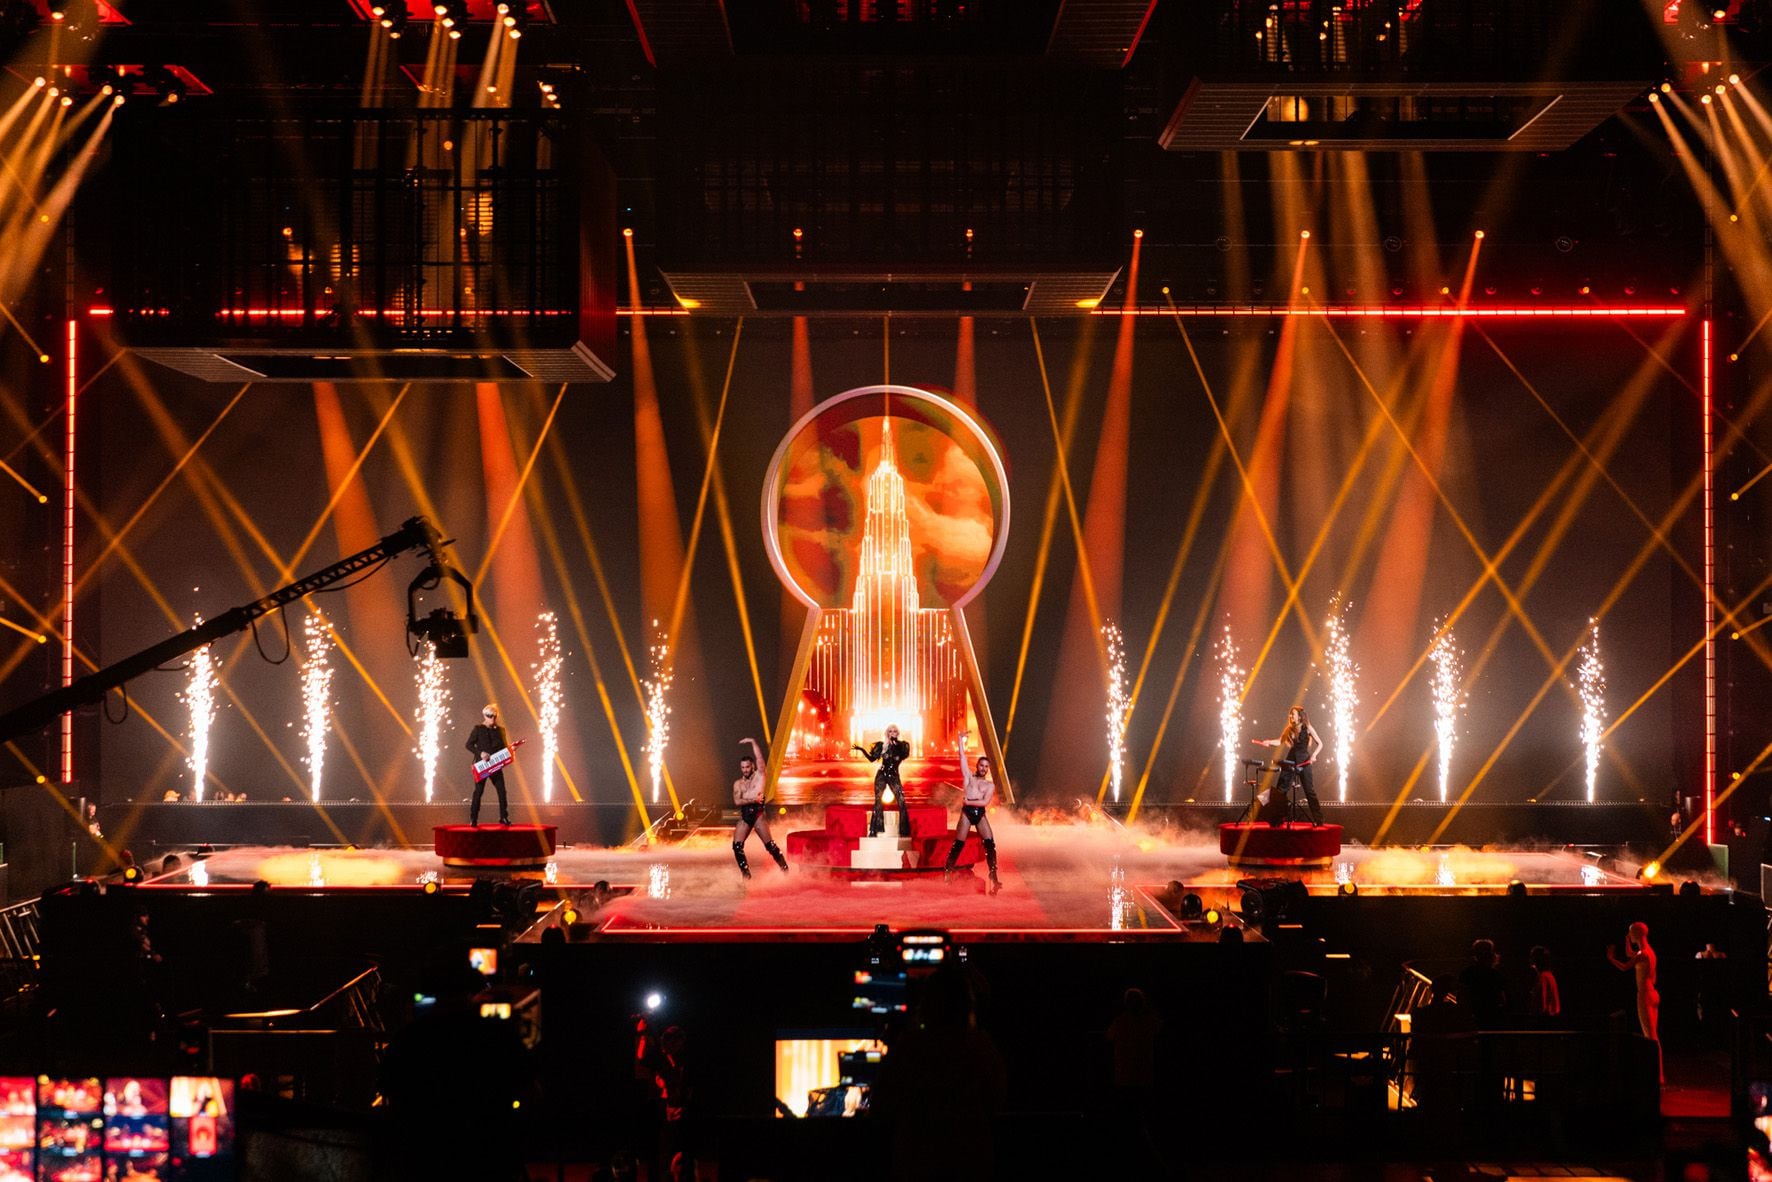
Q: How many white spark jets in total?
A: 10